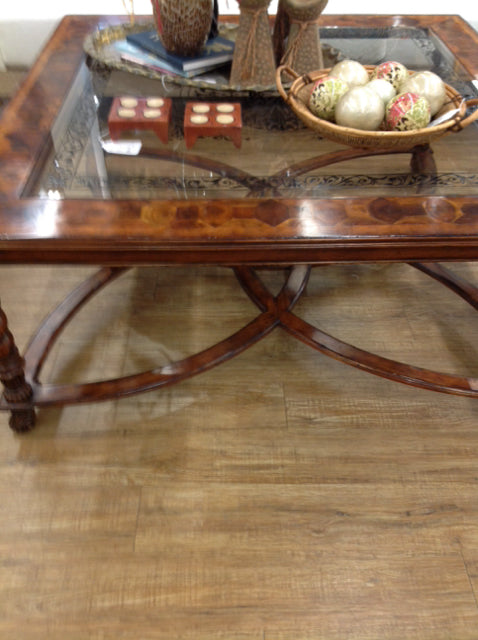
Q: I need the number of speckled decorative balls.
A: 3